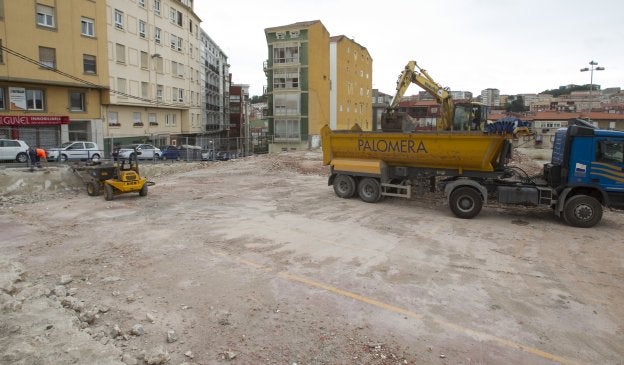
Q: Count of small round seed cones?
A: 0